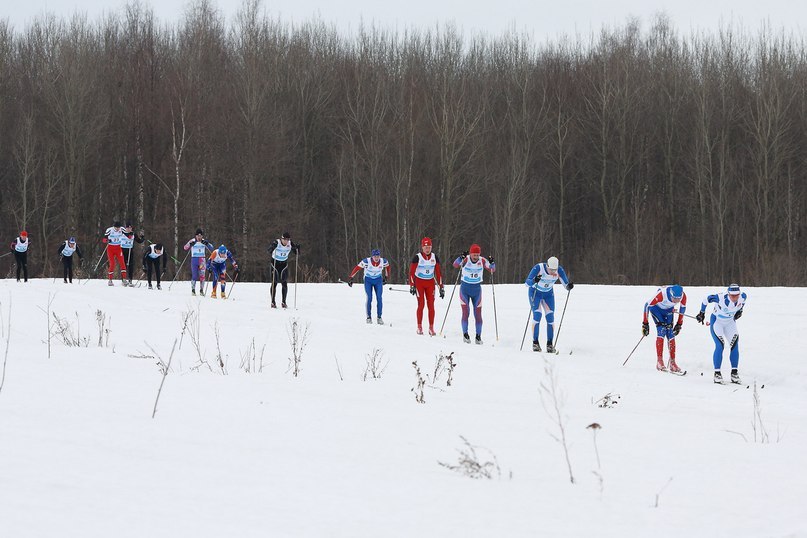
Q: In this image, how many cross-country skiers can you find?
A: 14